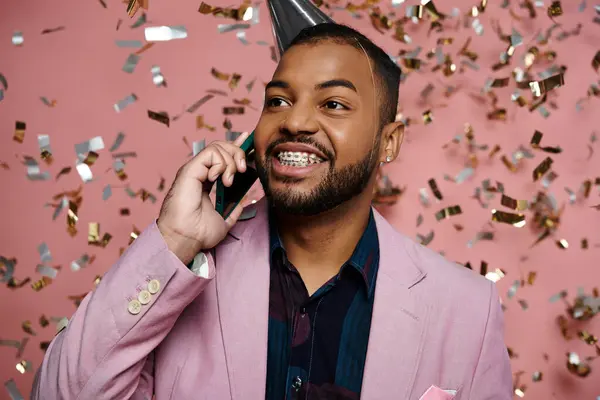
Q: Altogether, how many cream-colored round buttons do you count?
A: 3